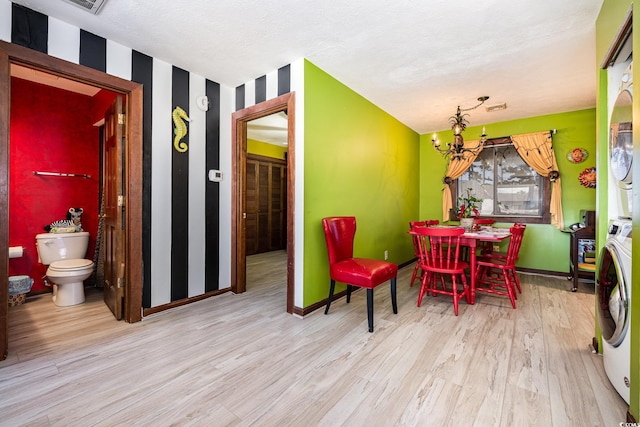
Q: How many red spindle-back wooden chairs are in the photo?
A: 6